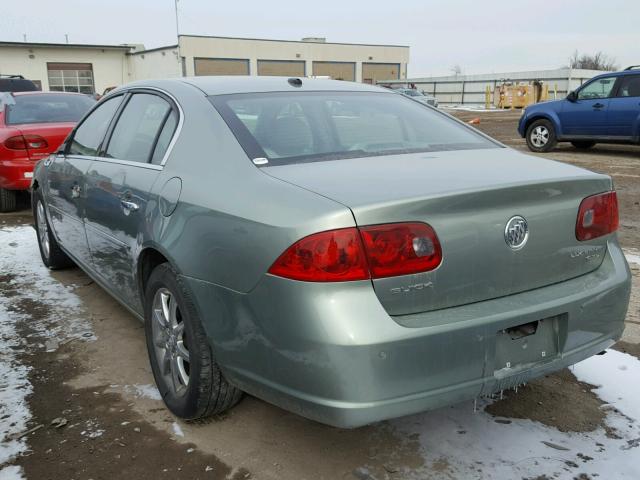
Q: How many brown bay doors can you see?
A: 4